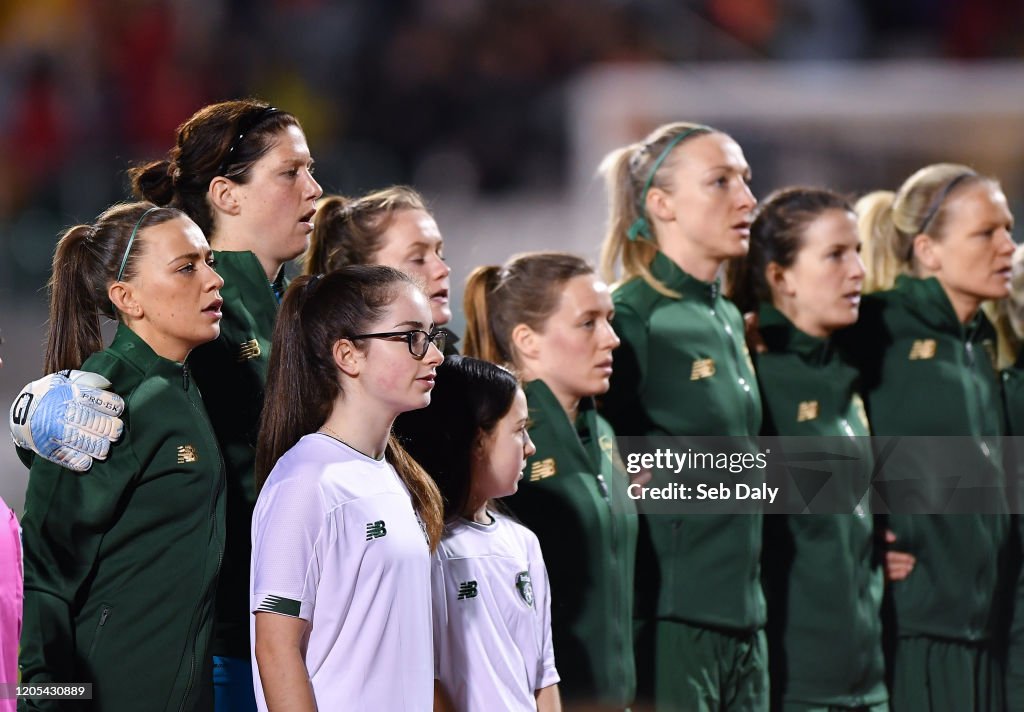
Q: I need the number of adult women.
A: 7